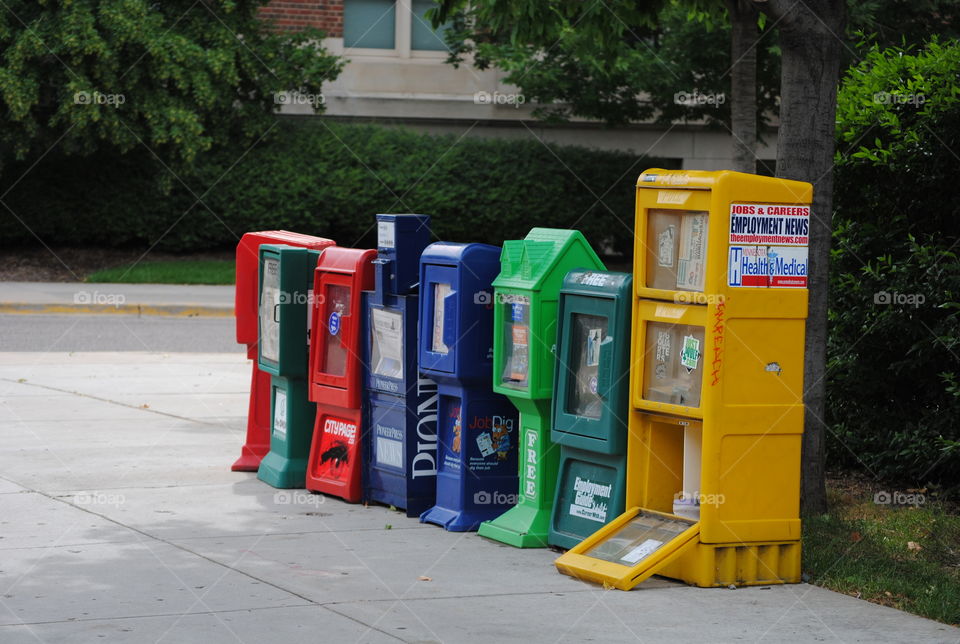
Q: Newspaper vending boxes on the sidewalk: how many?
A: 8